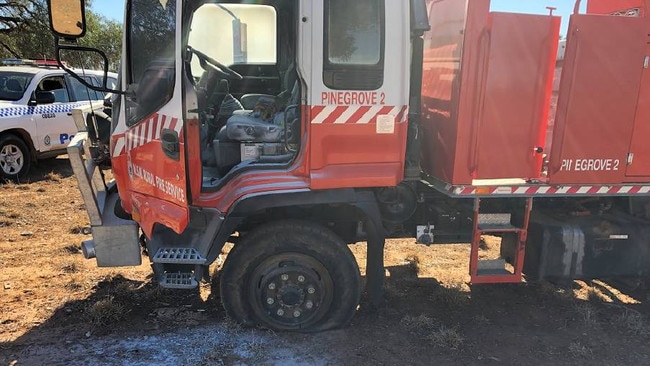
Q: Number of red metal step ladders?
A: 1